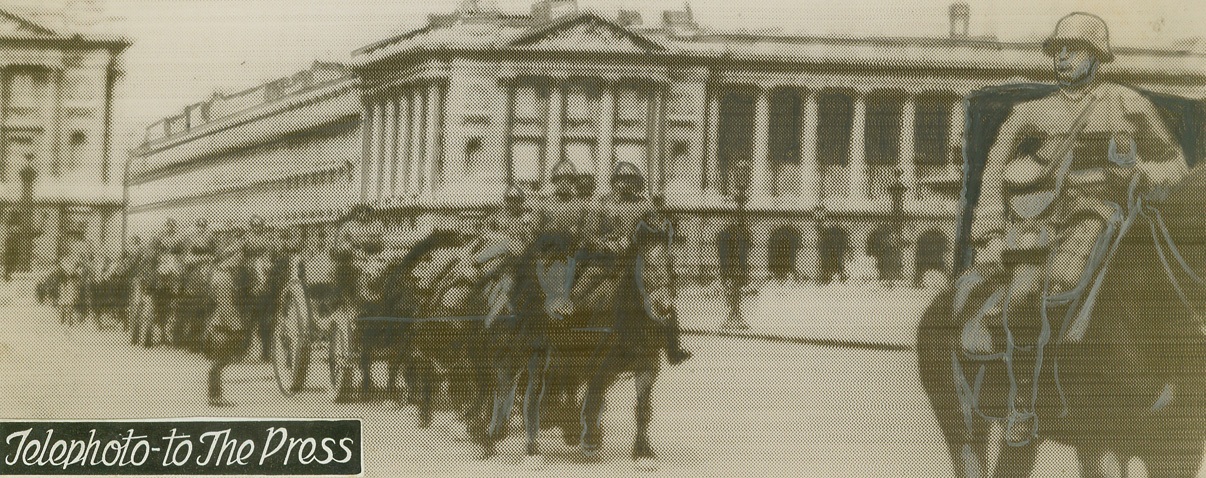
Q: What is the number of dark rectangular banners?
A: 1